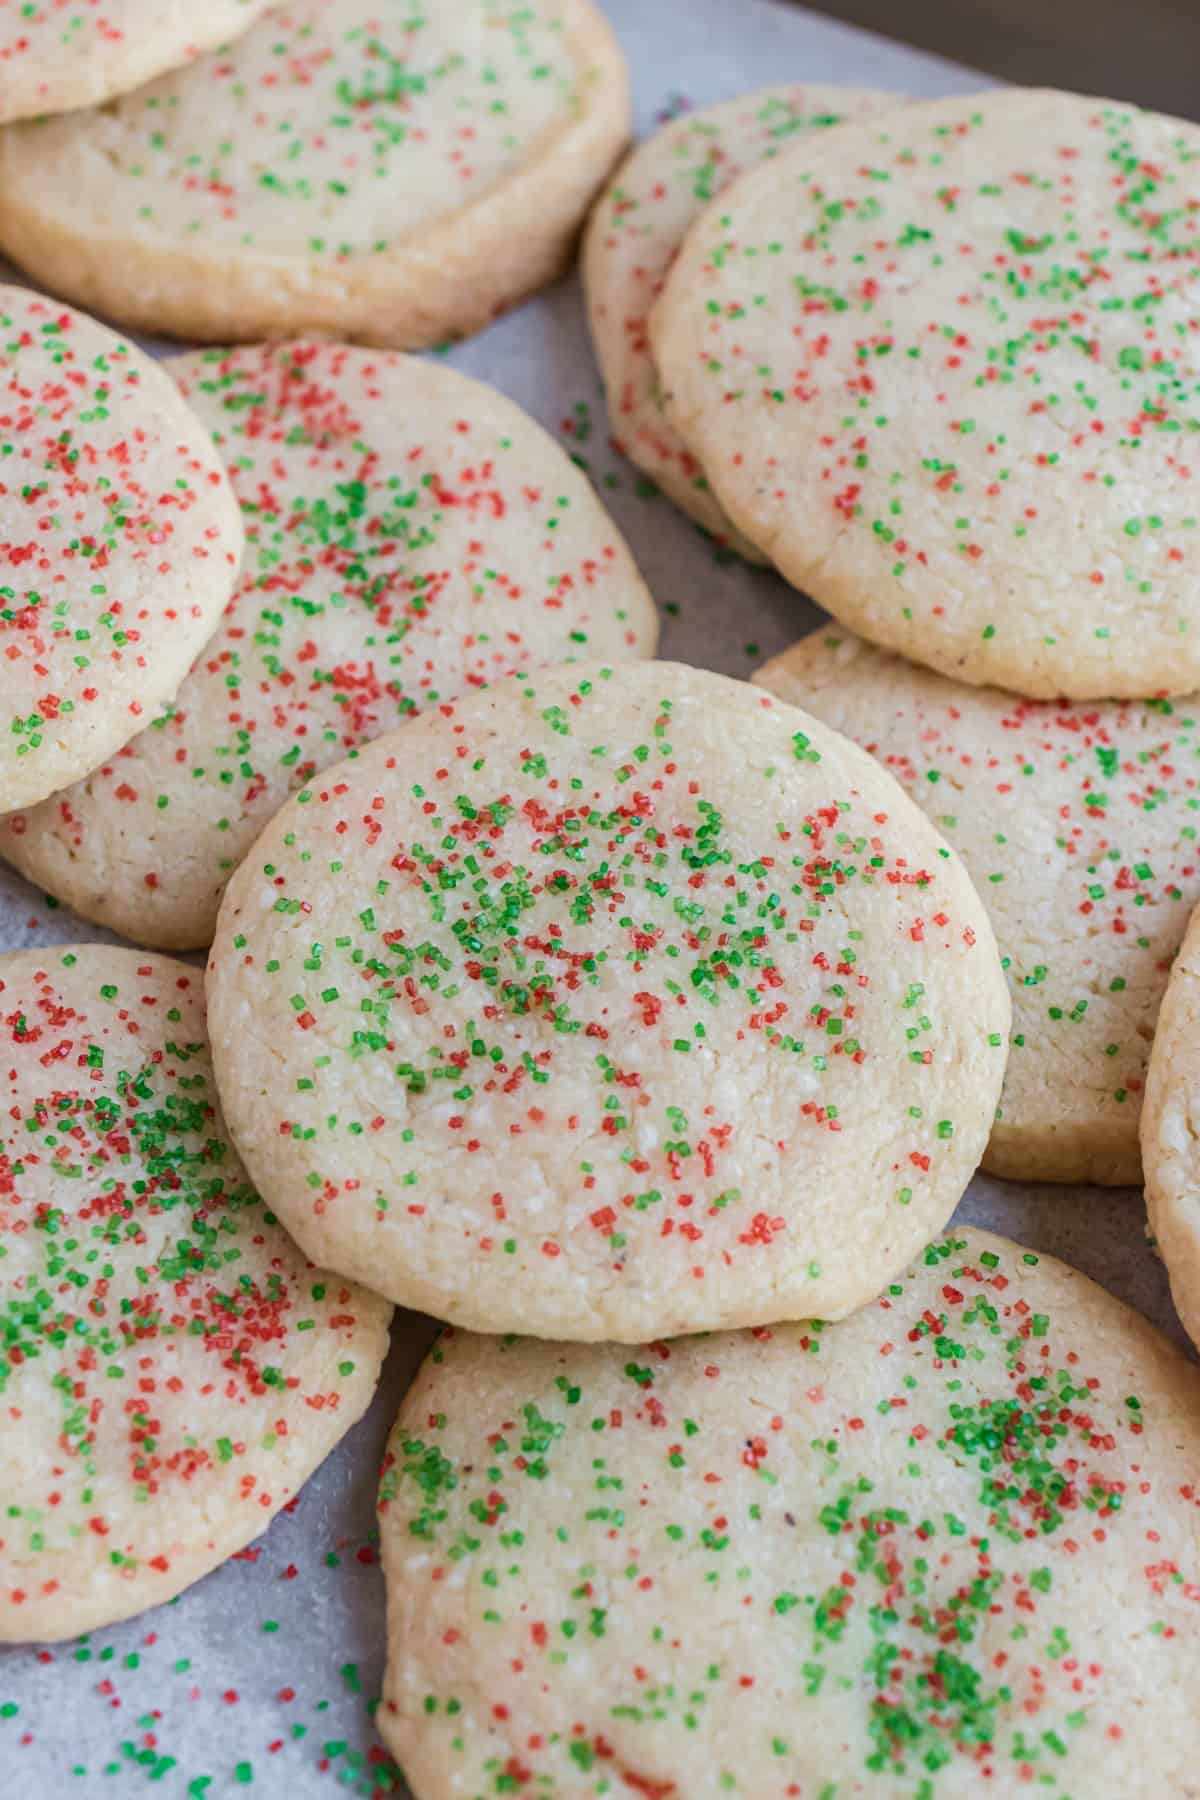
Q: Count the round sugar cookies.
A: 11